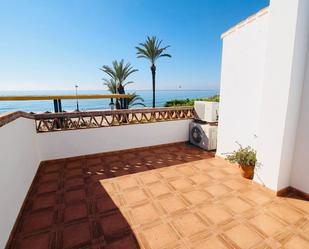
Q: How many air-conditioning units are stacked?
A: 2